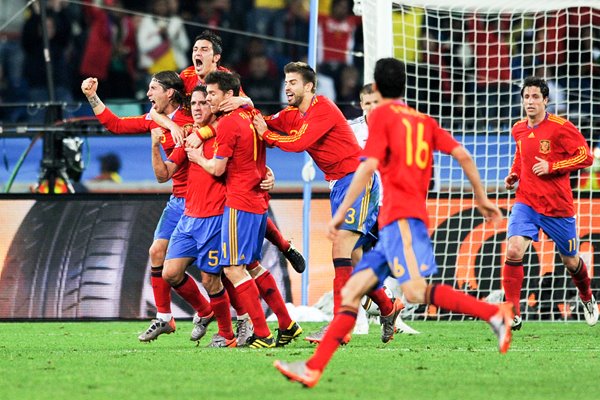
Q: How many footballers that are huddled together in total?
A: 5